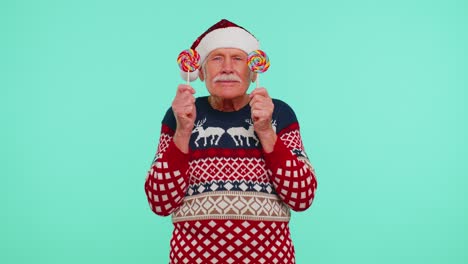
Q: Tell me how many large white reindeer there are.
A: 2